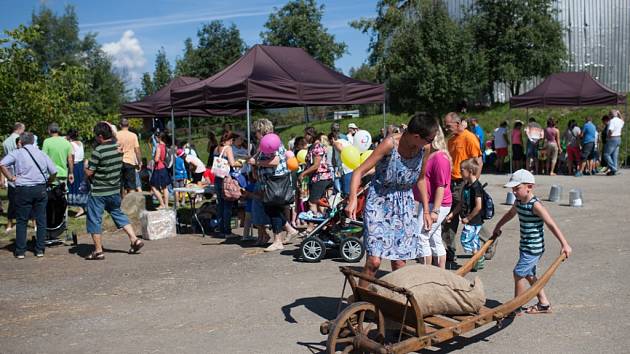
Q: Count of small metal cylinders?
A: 3